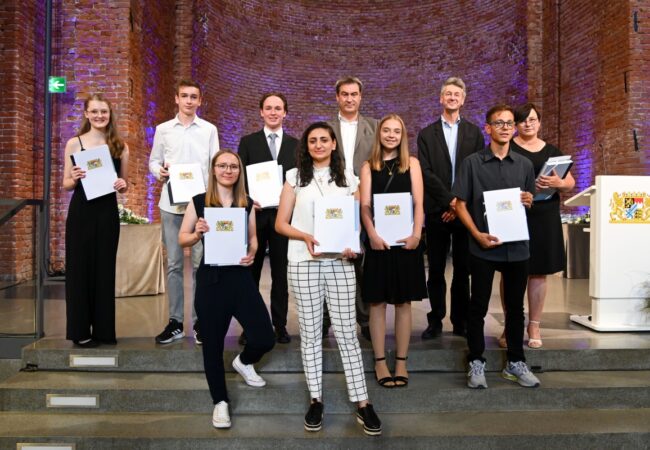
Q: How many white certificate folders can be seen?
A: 7